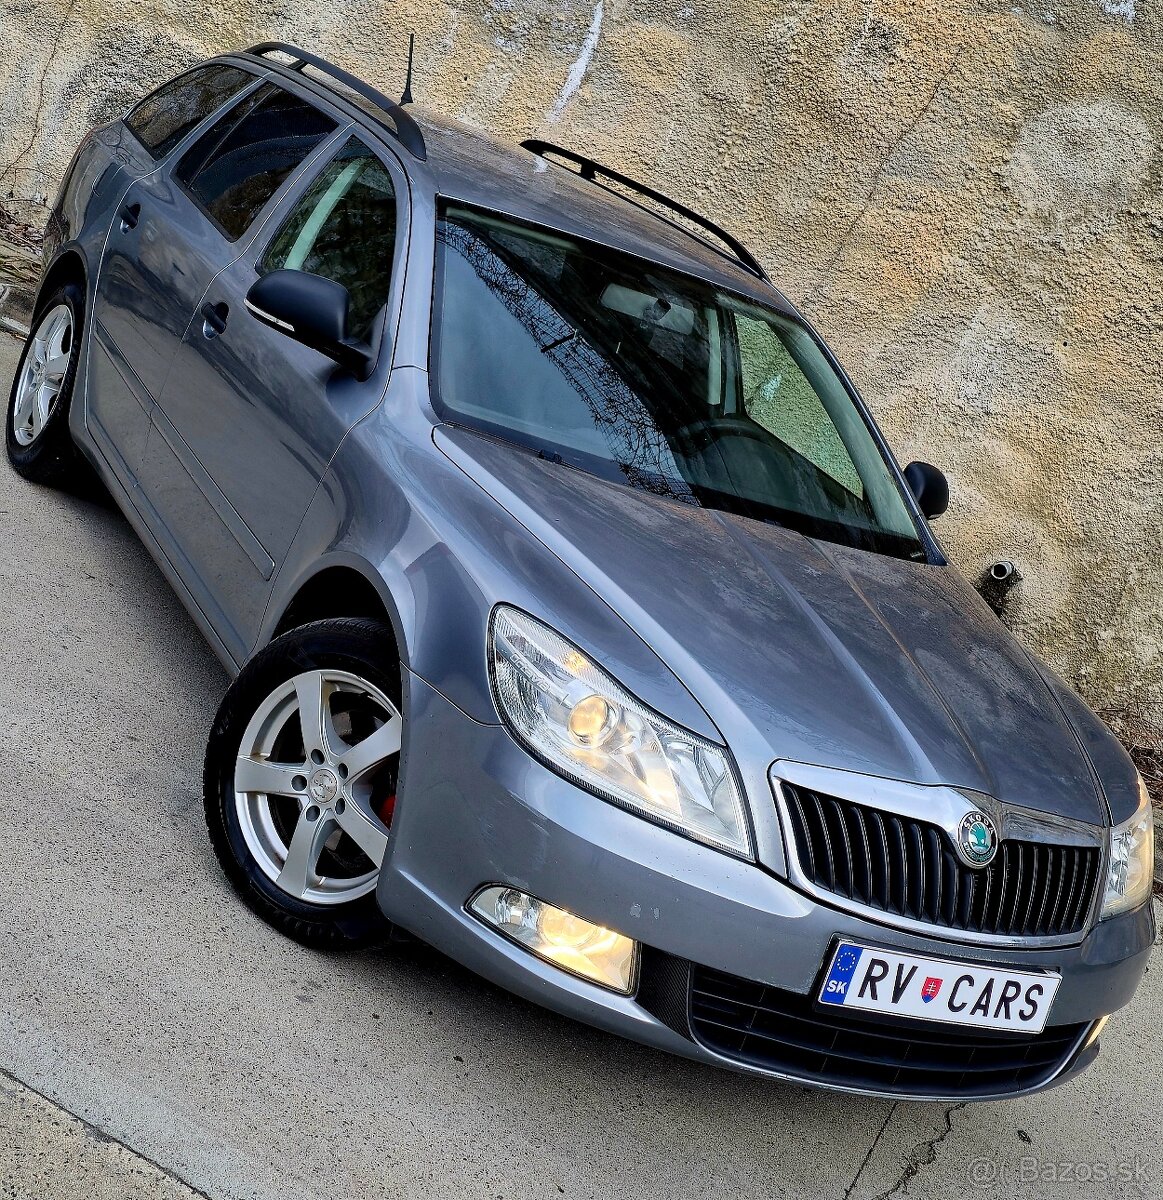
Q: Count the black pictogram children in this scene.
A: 0